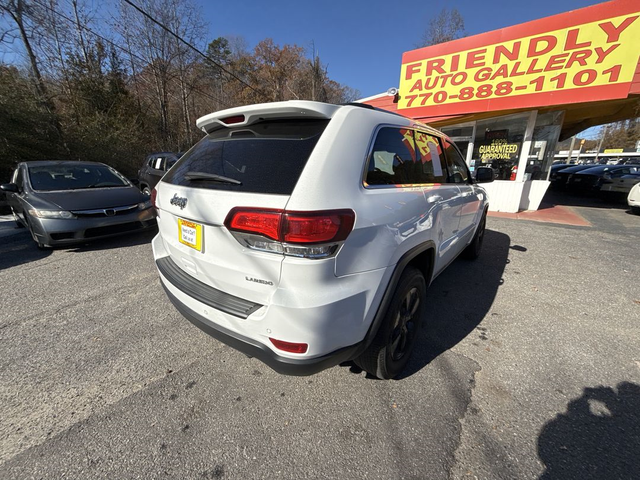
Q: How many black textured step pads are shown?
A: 1